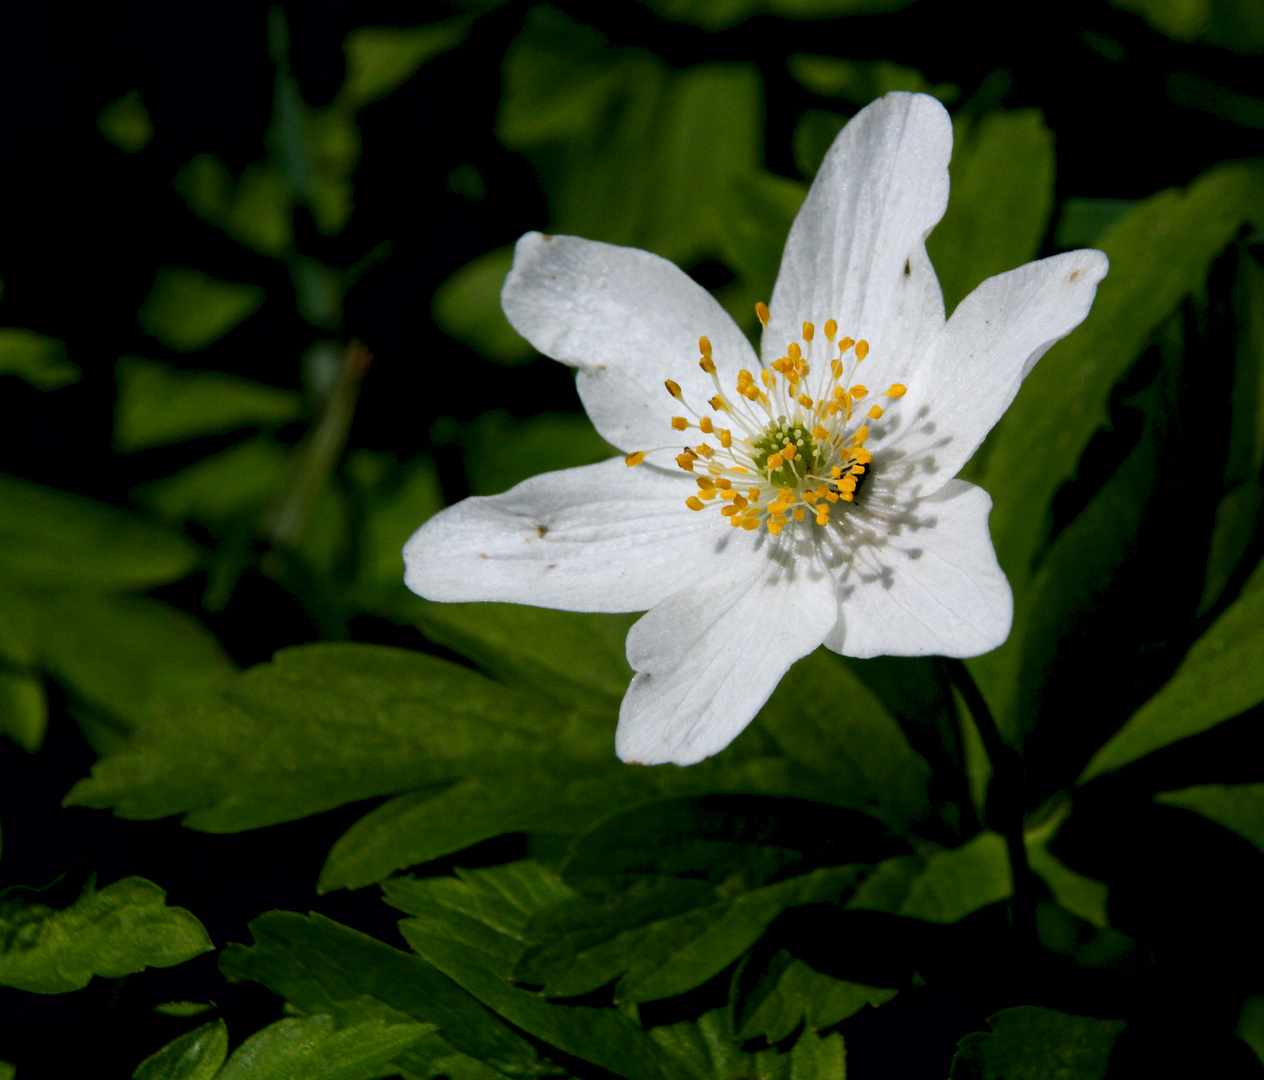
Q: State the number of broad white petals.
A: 6